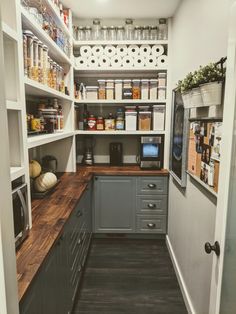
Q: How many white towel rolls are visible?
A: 15